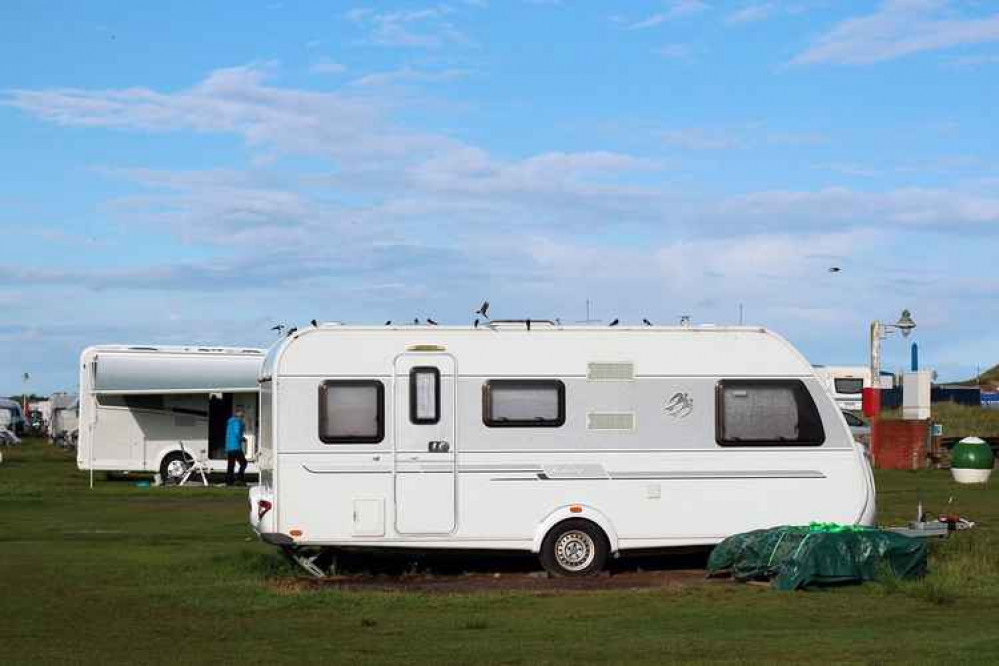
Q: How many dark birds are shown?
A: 12